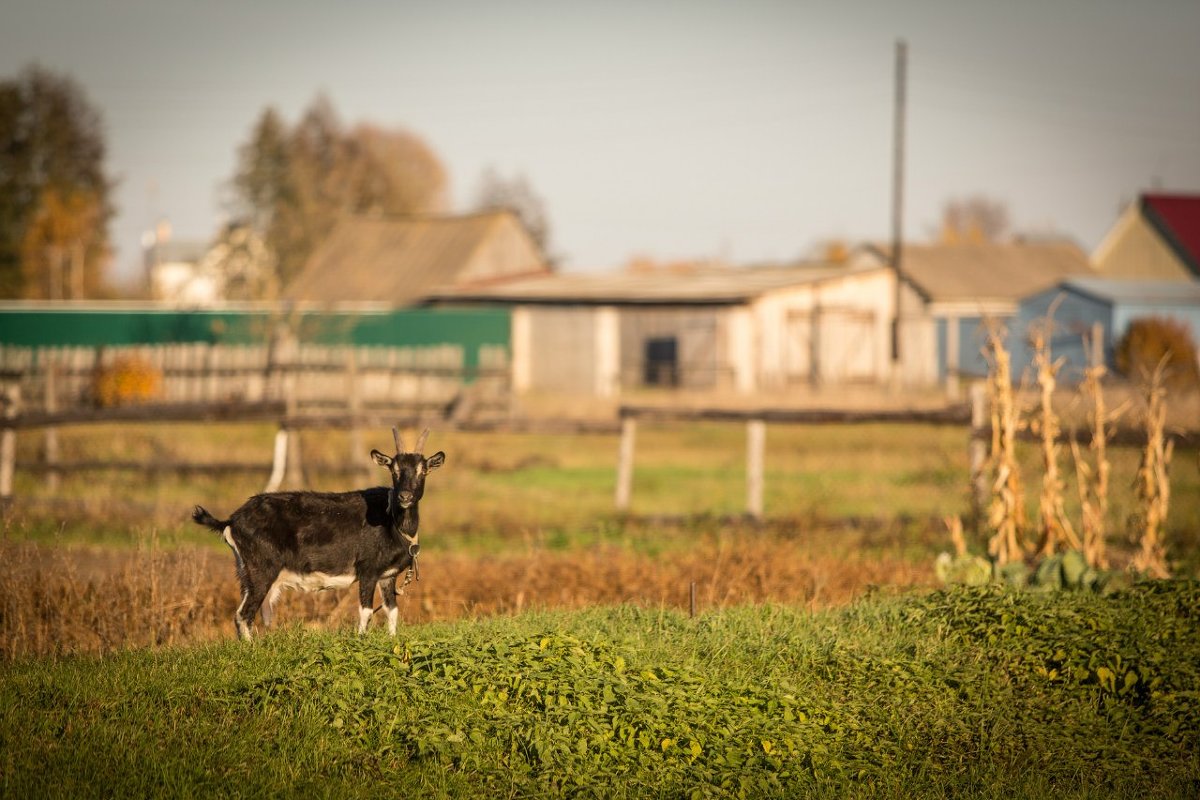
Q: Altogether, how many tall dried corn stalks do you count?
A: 4